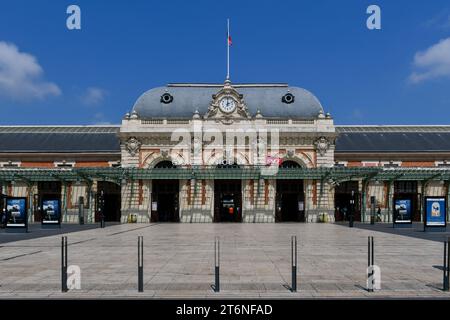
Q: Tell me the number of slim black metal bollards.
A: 6